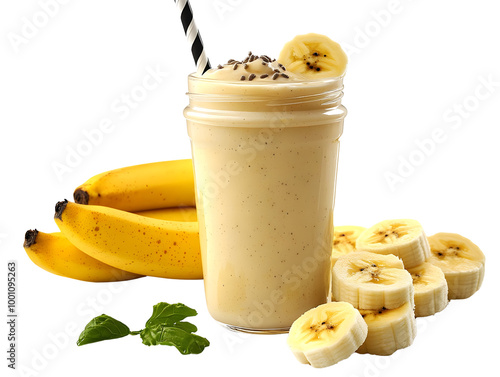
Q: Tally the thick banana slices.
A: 7